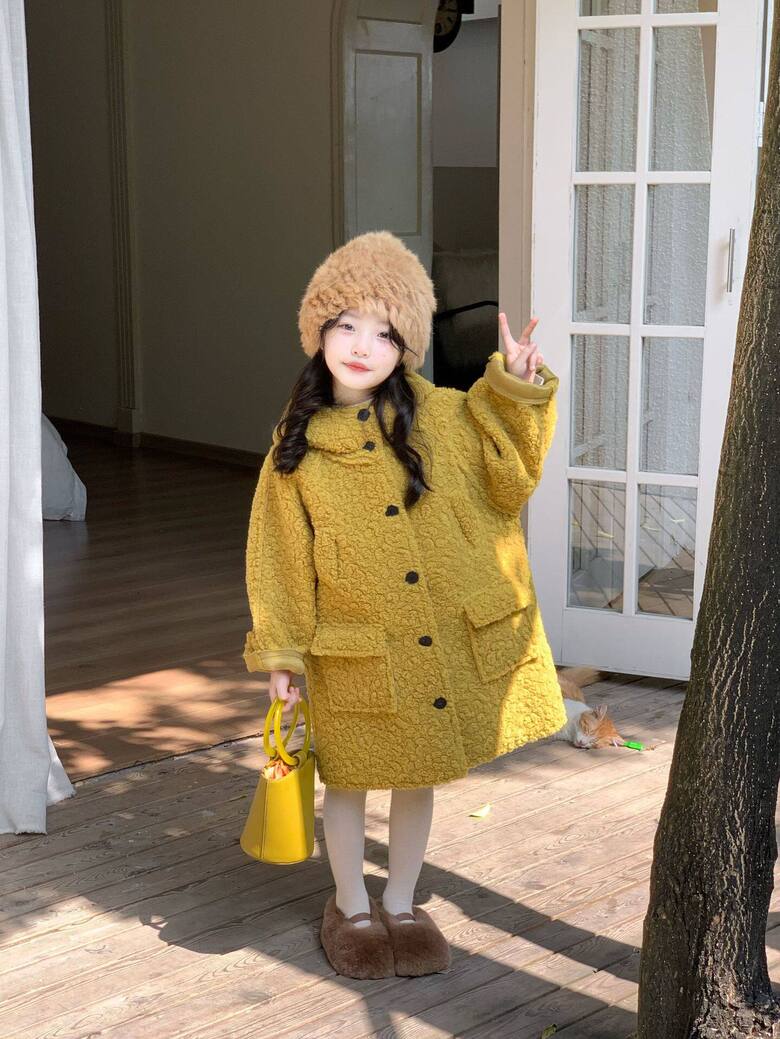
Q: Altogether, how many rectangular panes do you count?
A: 10